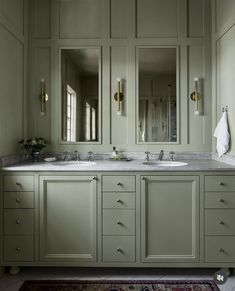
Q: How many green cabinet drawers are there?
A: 12